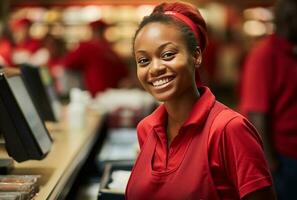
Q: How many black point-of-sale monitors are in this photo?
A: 2